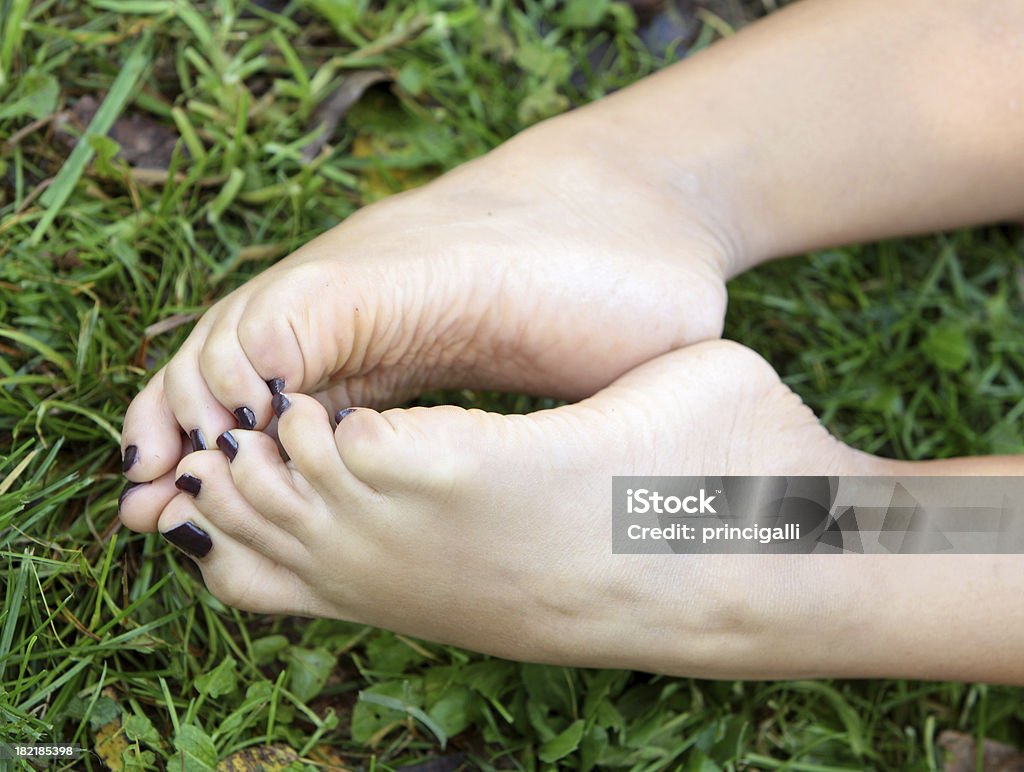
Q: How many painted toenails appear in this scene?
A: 10